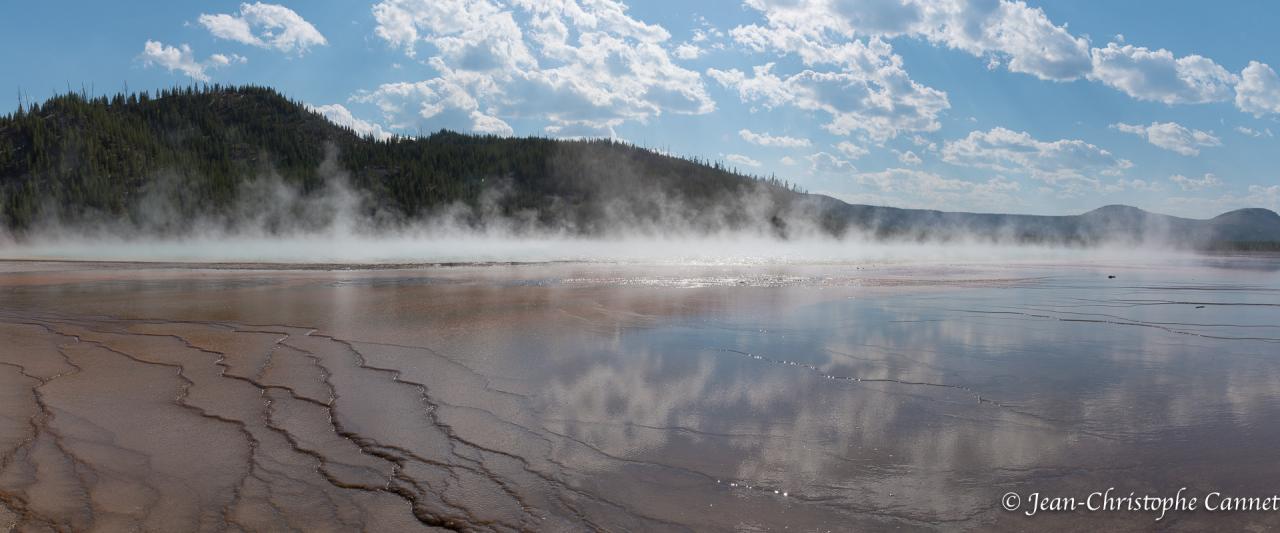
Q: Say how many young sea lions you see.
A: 0